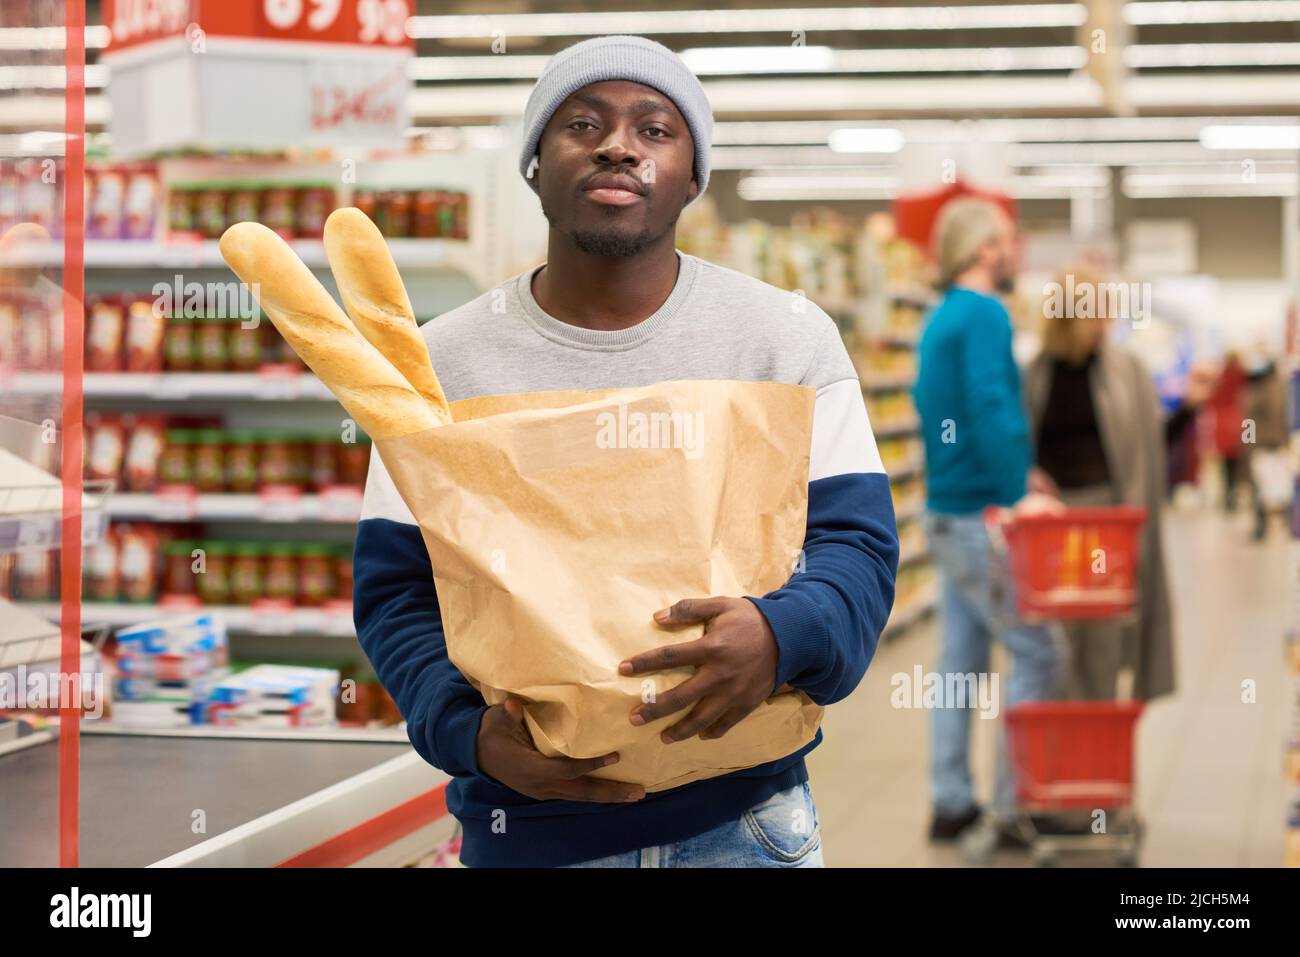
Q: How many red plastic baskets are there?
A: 2